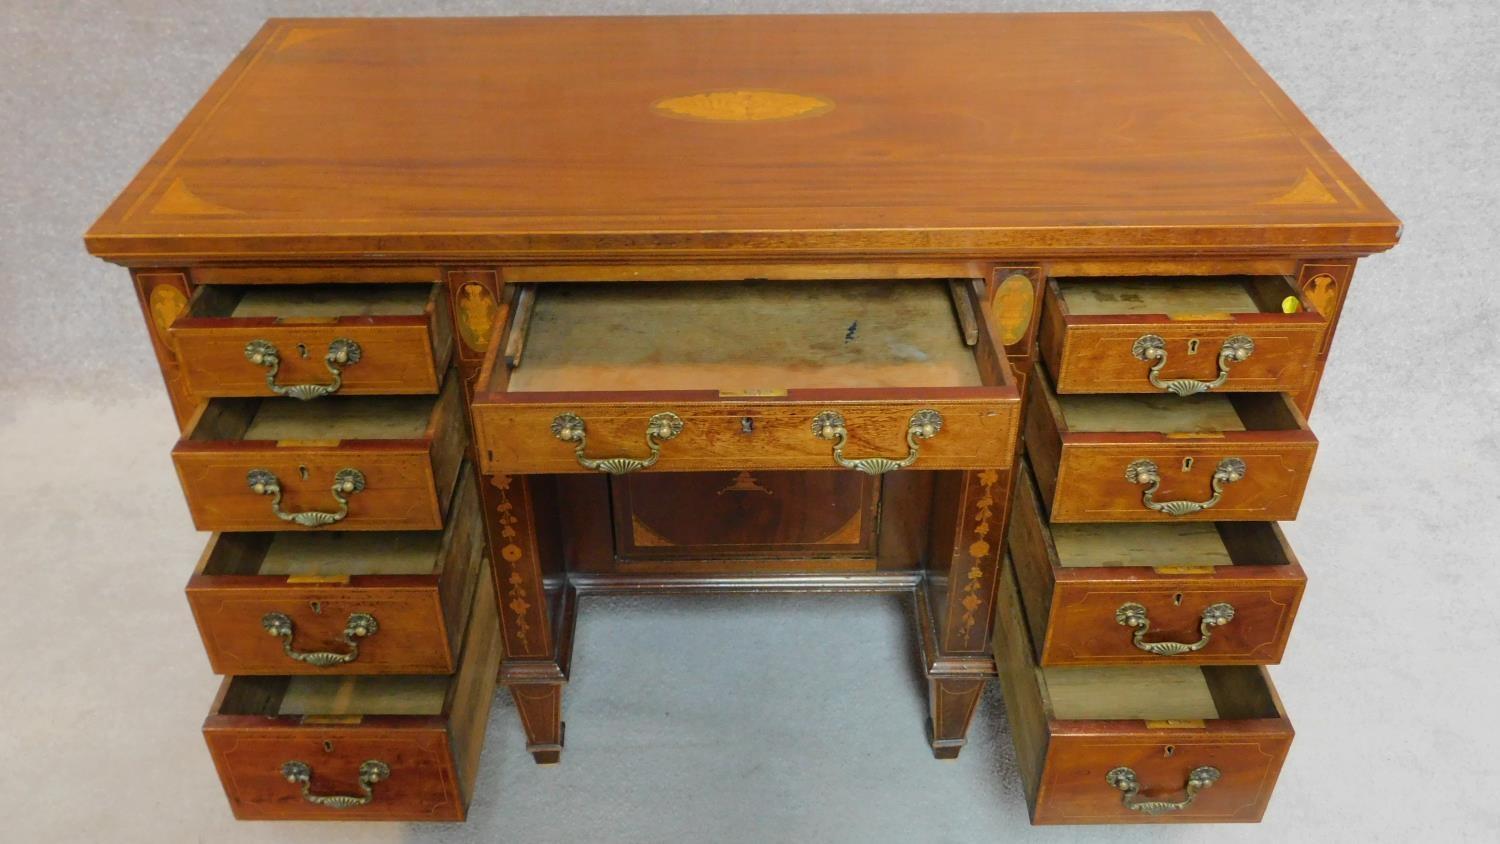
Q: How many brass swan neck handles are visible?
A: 10